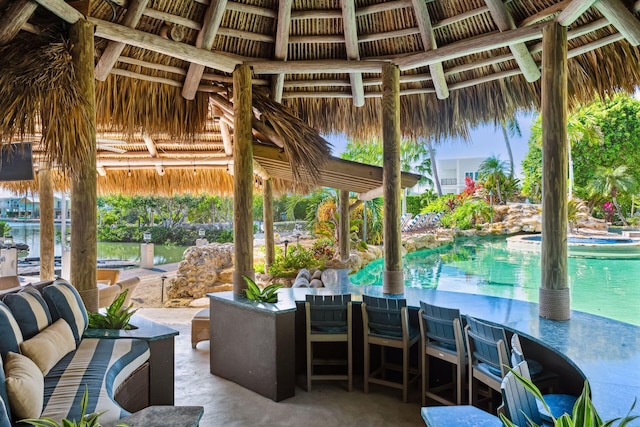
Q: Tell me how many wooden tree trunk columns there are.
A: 7